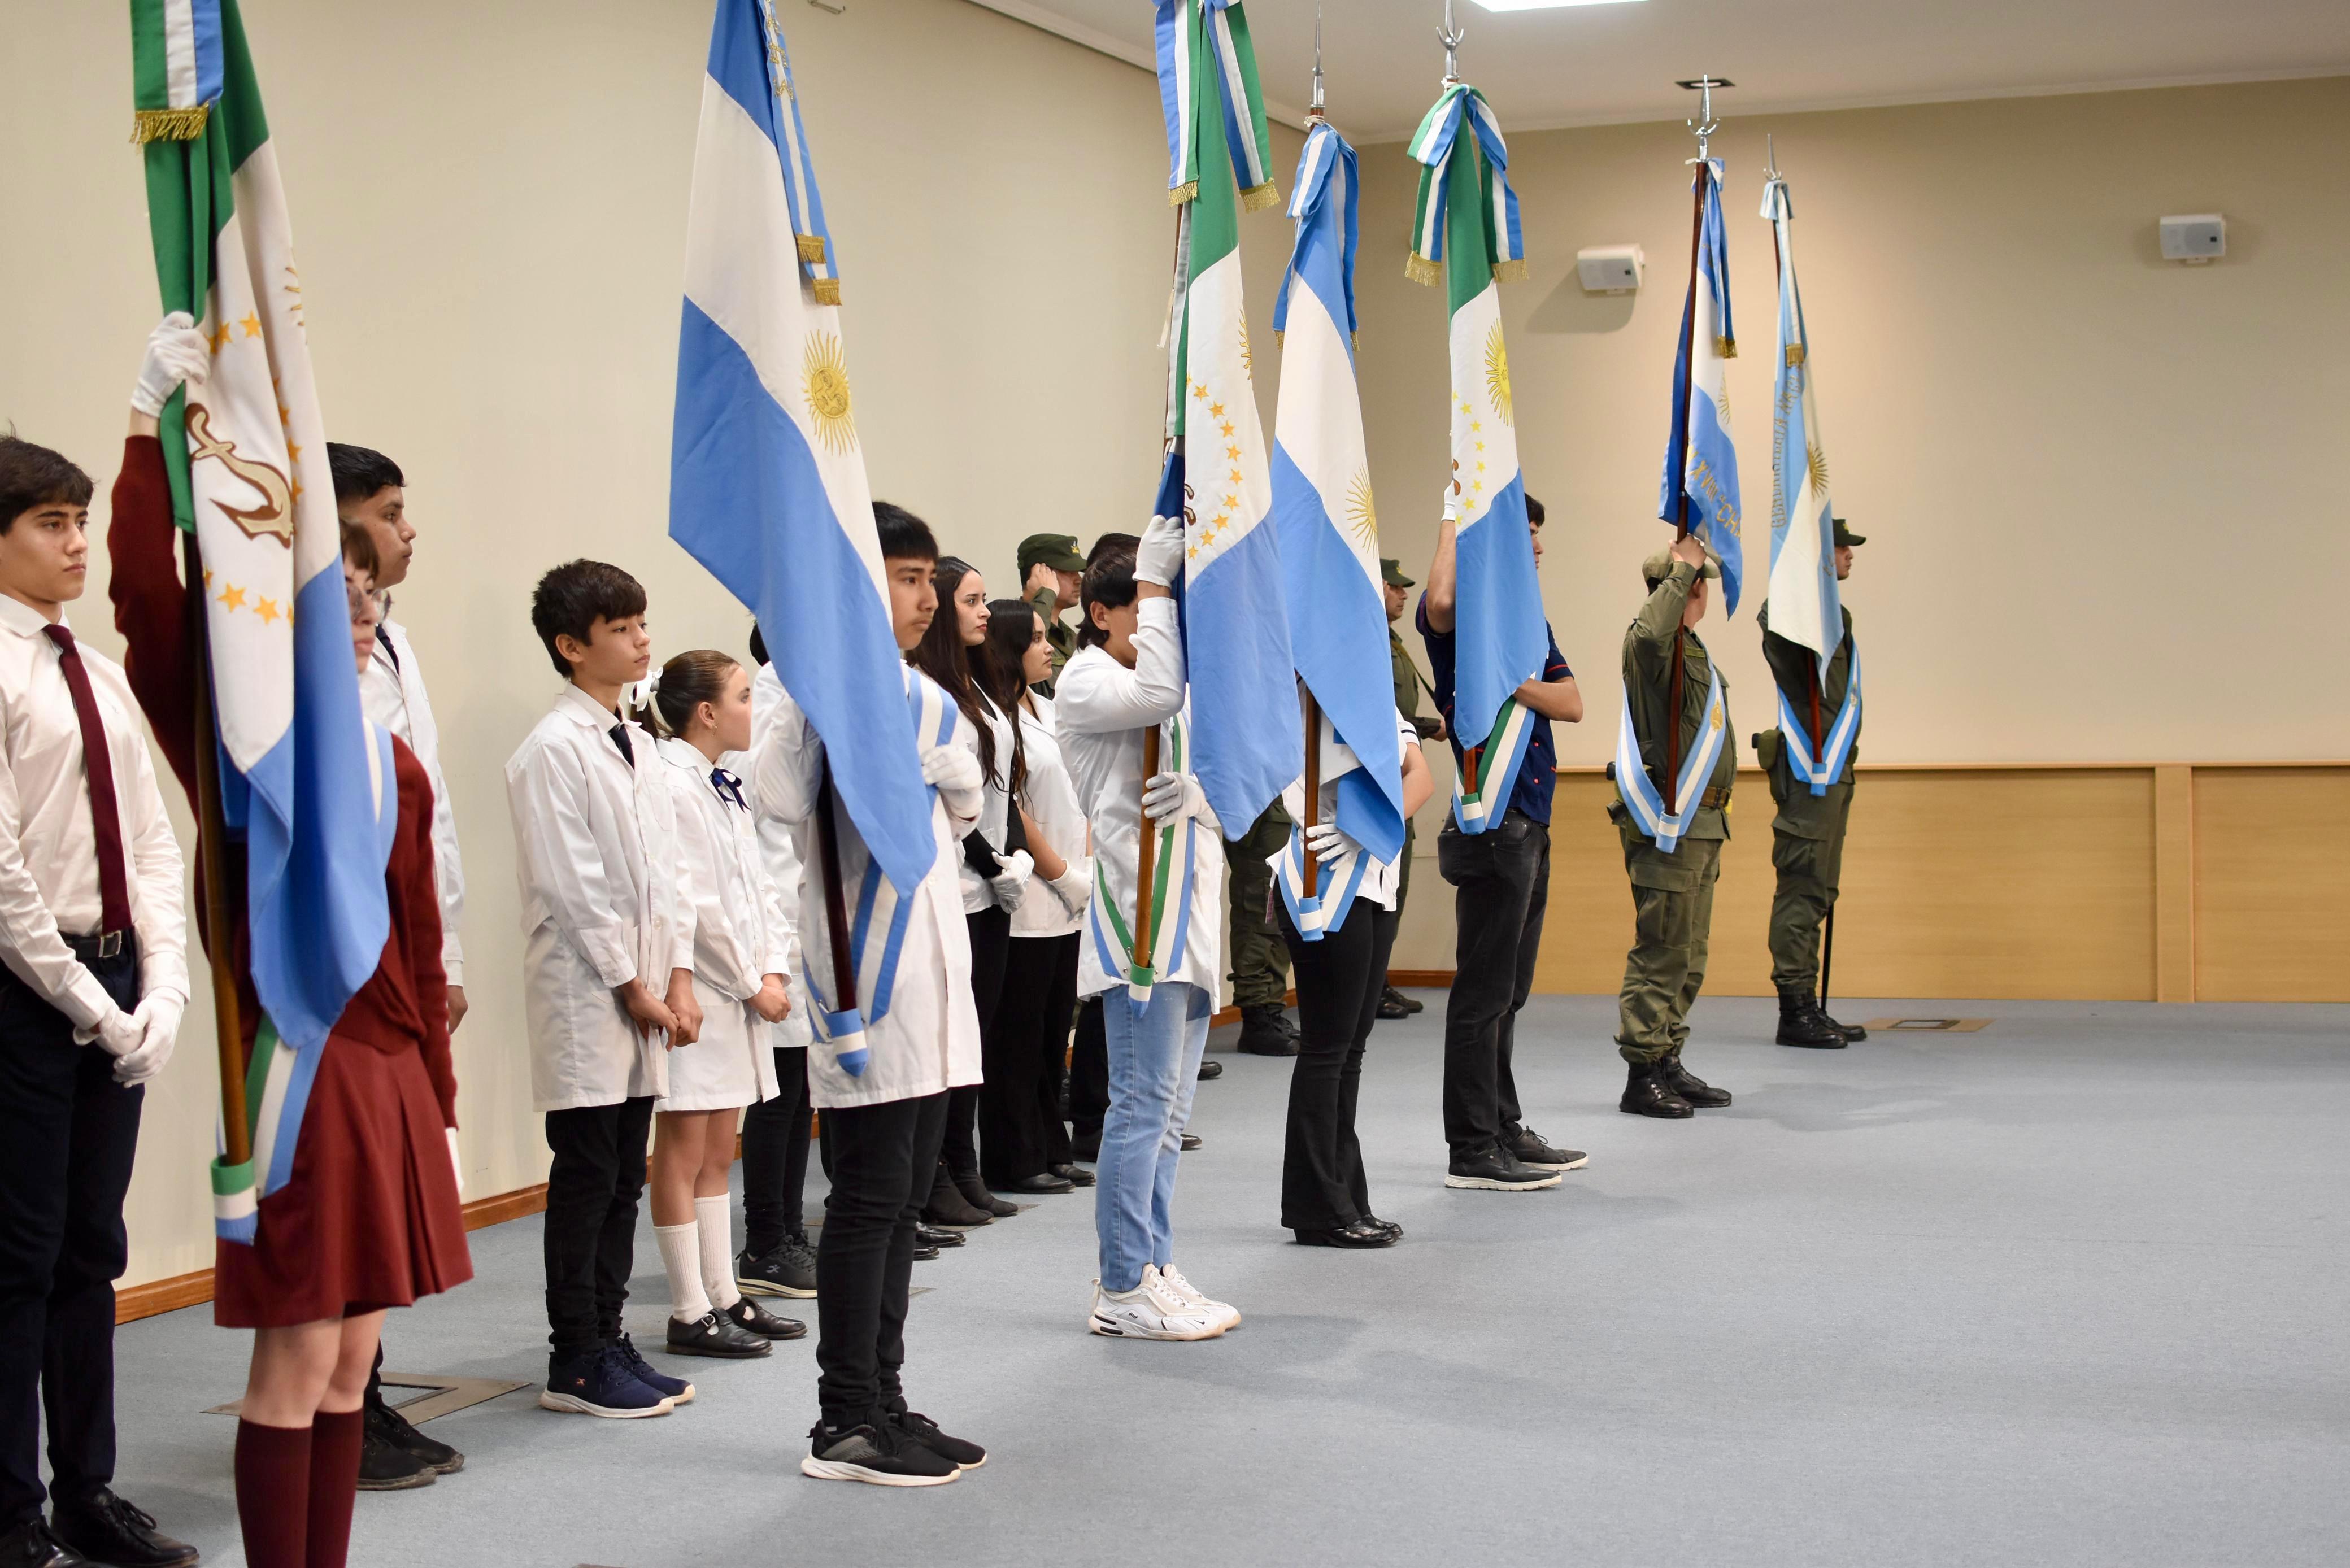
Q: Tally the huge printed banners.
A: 7